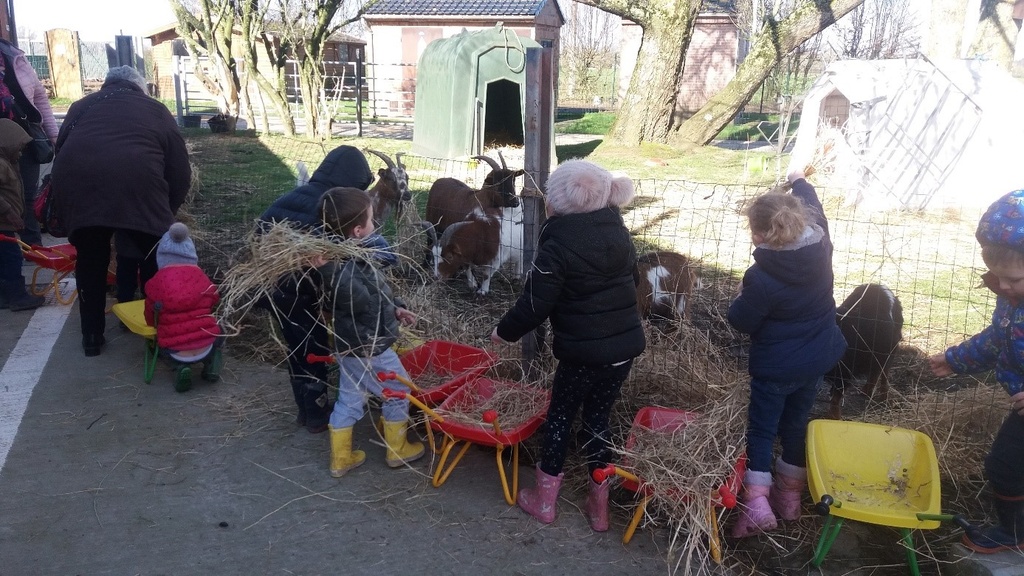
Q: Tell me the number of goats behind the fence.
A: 5